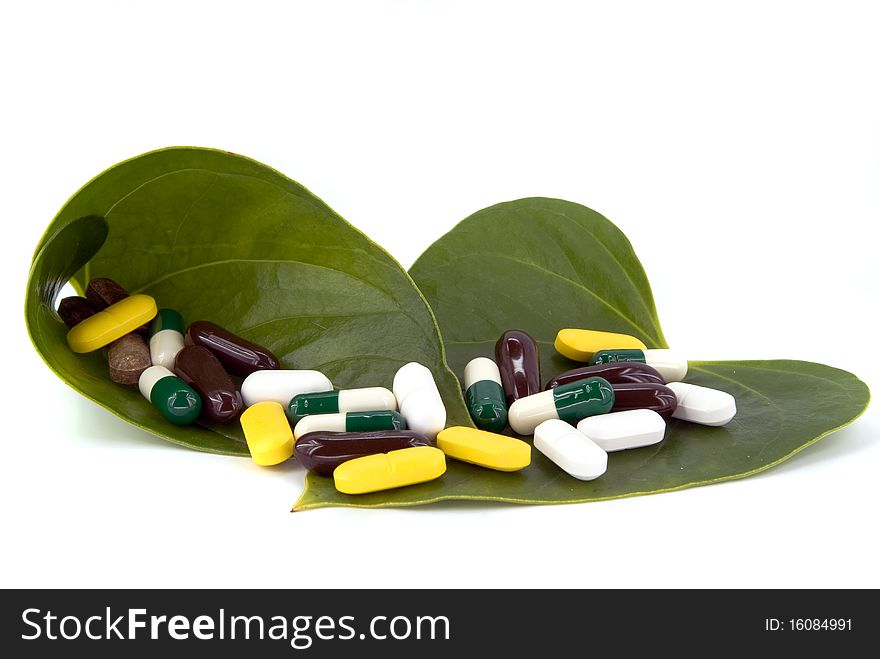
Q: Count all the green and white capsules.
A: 7